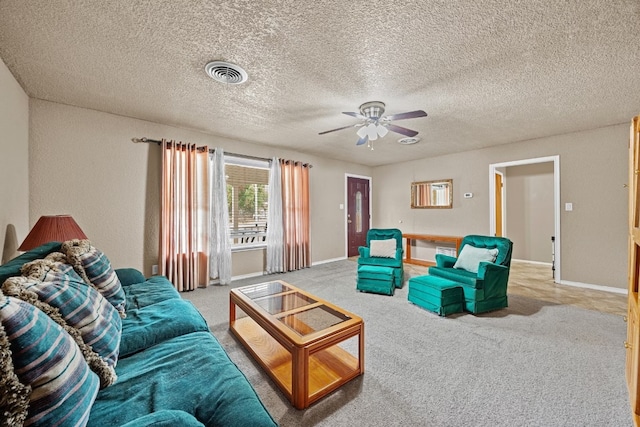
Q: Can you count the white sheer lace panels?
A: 2